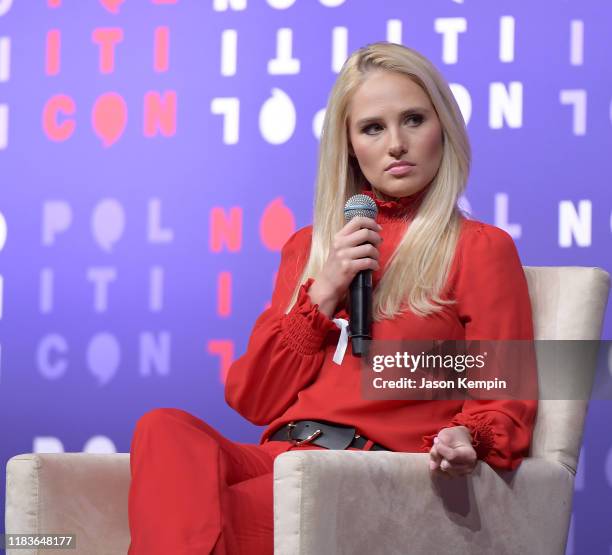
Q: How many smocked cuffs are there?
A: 2